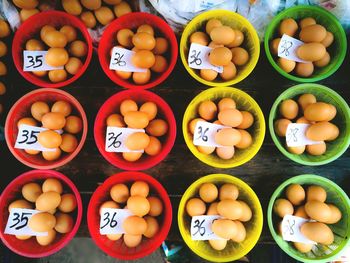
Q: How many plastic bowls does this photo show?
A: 12